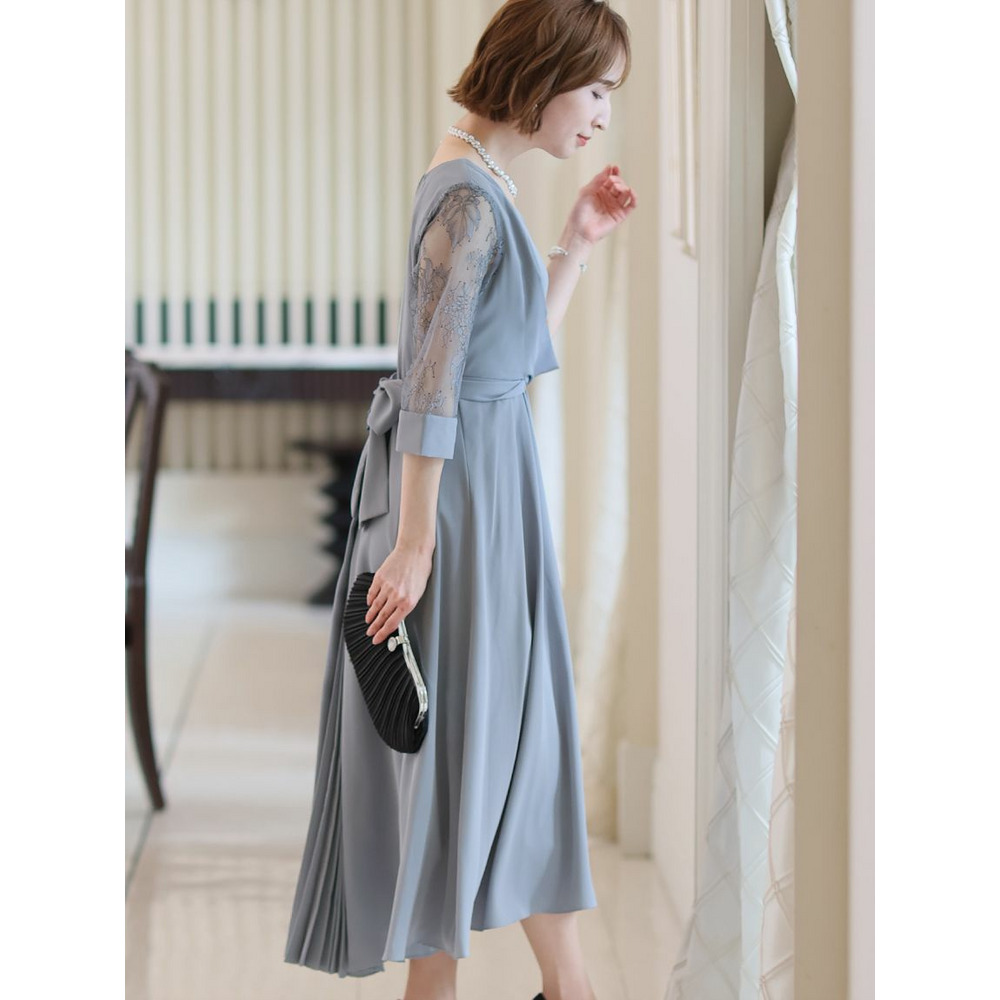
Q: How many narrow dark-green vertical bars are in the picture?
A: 11